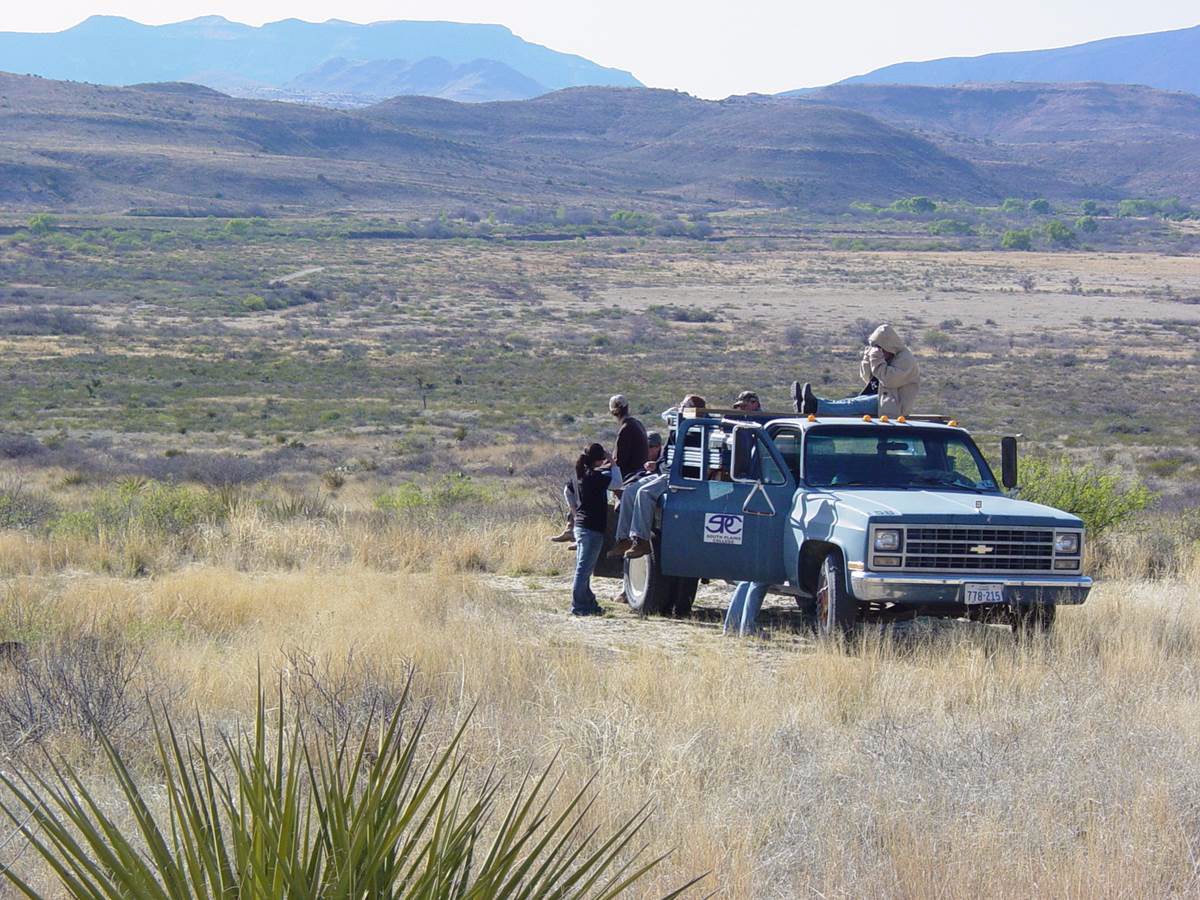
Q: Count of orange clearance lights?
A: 5